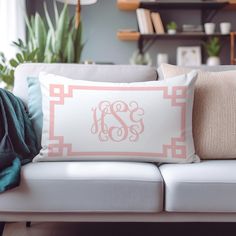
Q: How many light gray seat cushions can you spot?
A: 2